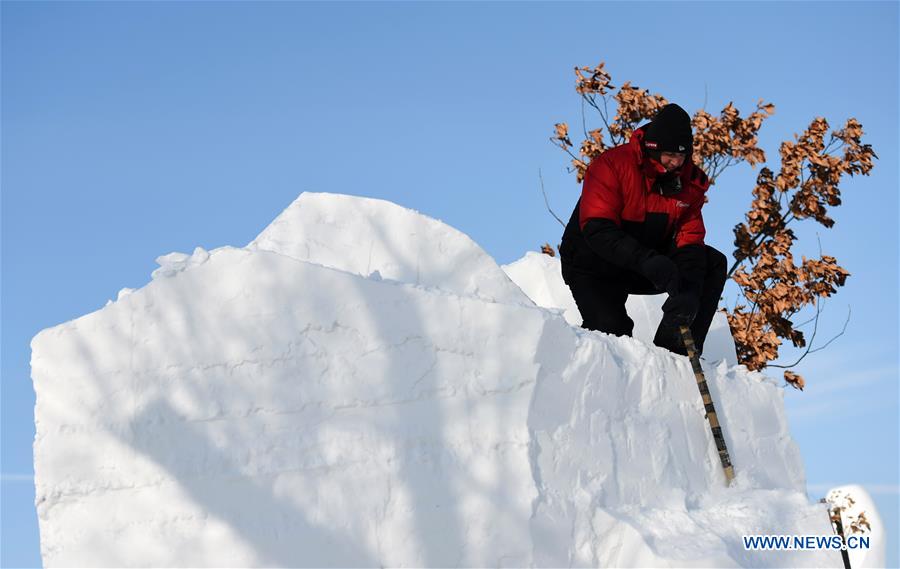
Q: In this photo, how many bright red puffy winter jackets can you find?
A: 1